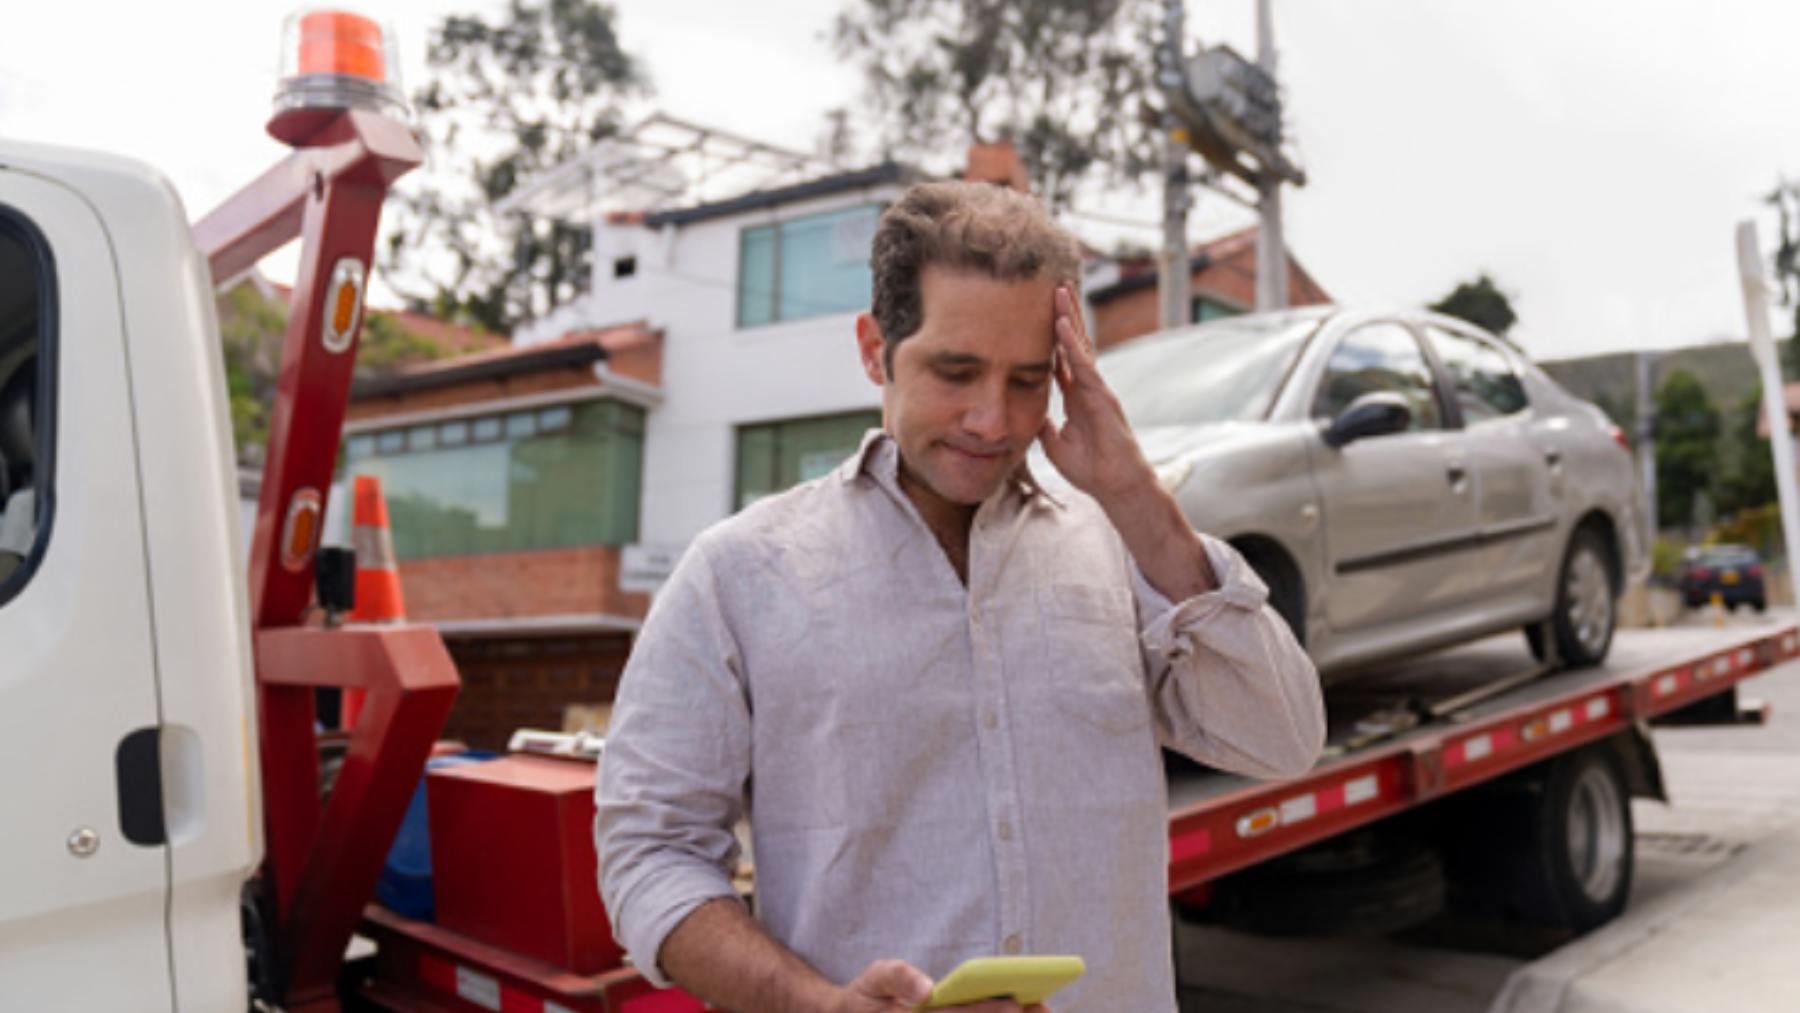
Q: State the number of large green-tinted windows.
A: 3